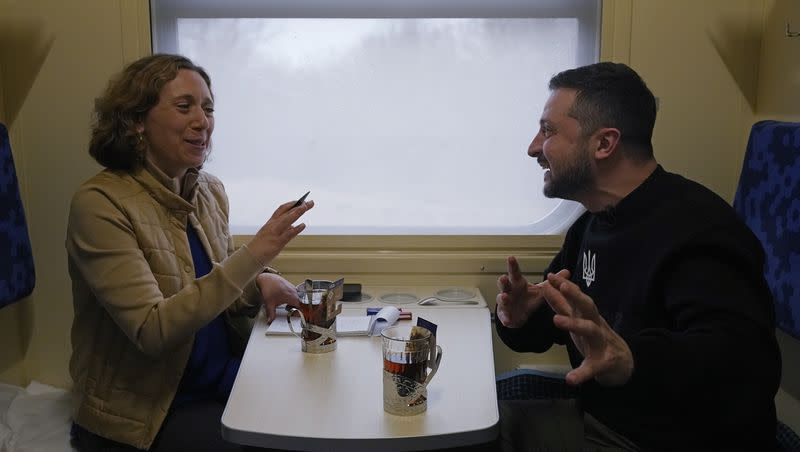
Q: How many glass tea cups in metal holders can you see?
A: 2